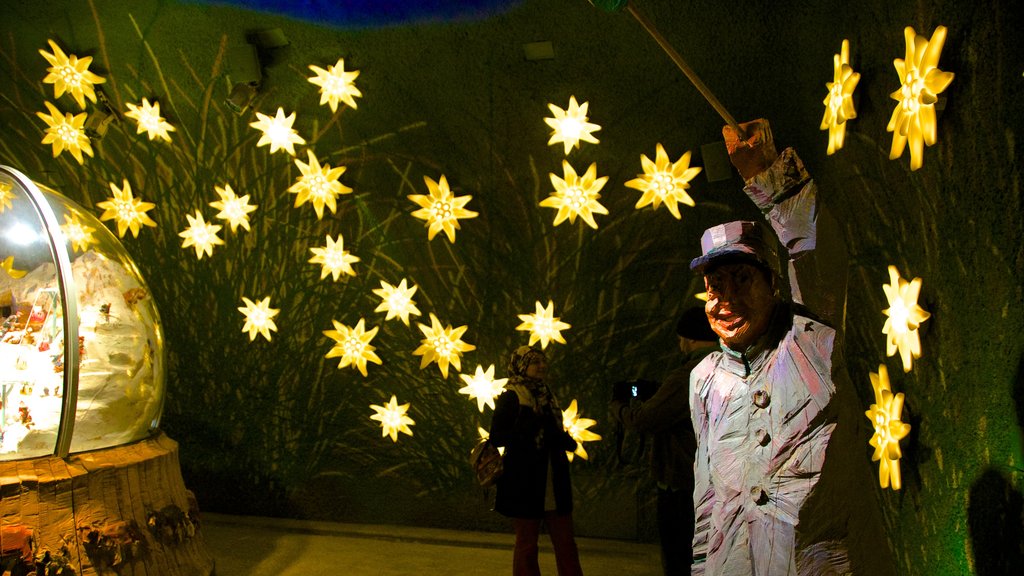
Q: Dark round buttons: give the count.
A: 3